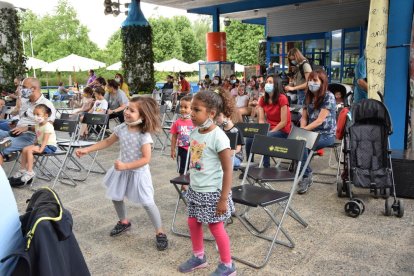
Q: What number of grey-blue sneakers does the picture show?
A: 2